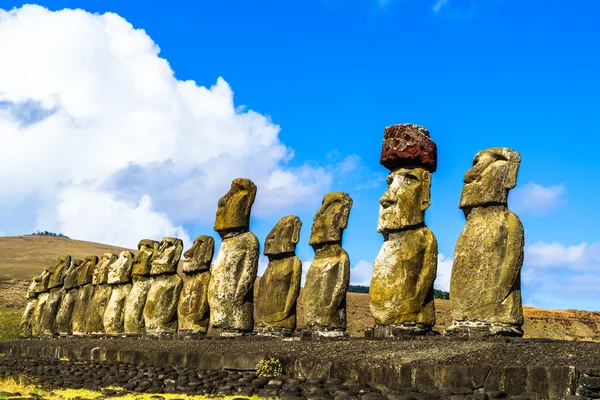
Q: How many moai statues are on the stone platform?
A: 15